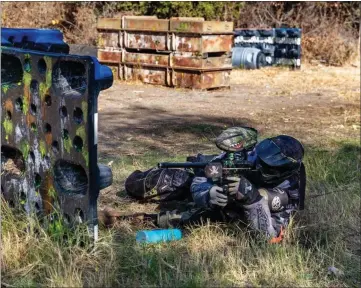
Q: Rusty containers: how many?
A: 6